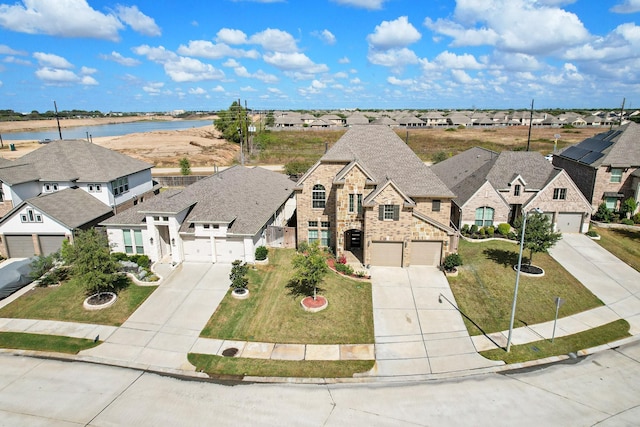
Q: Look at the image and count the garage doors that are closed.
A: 8